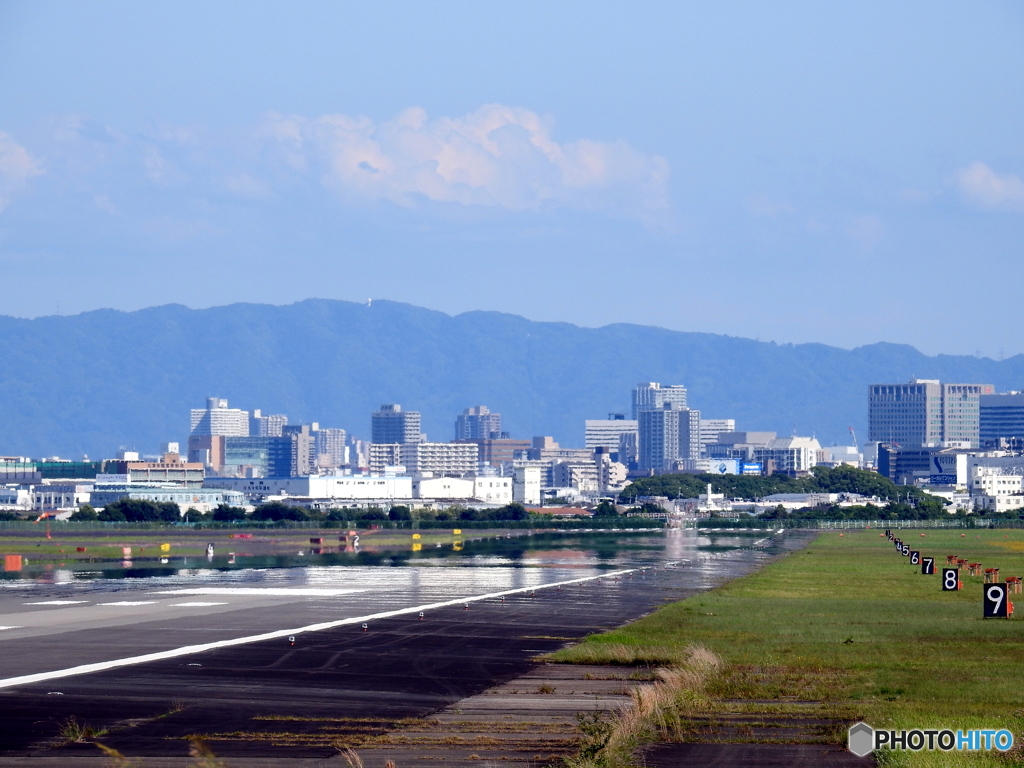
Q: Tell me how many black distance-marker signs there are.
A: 9